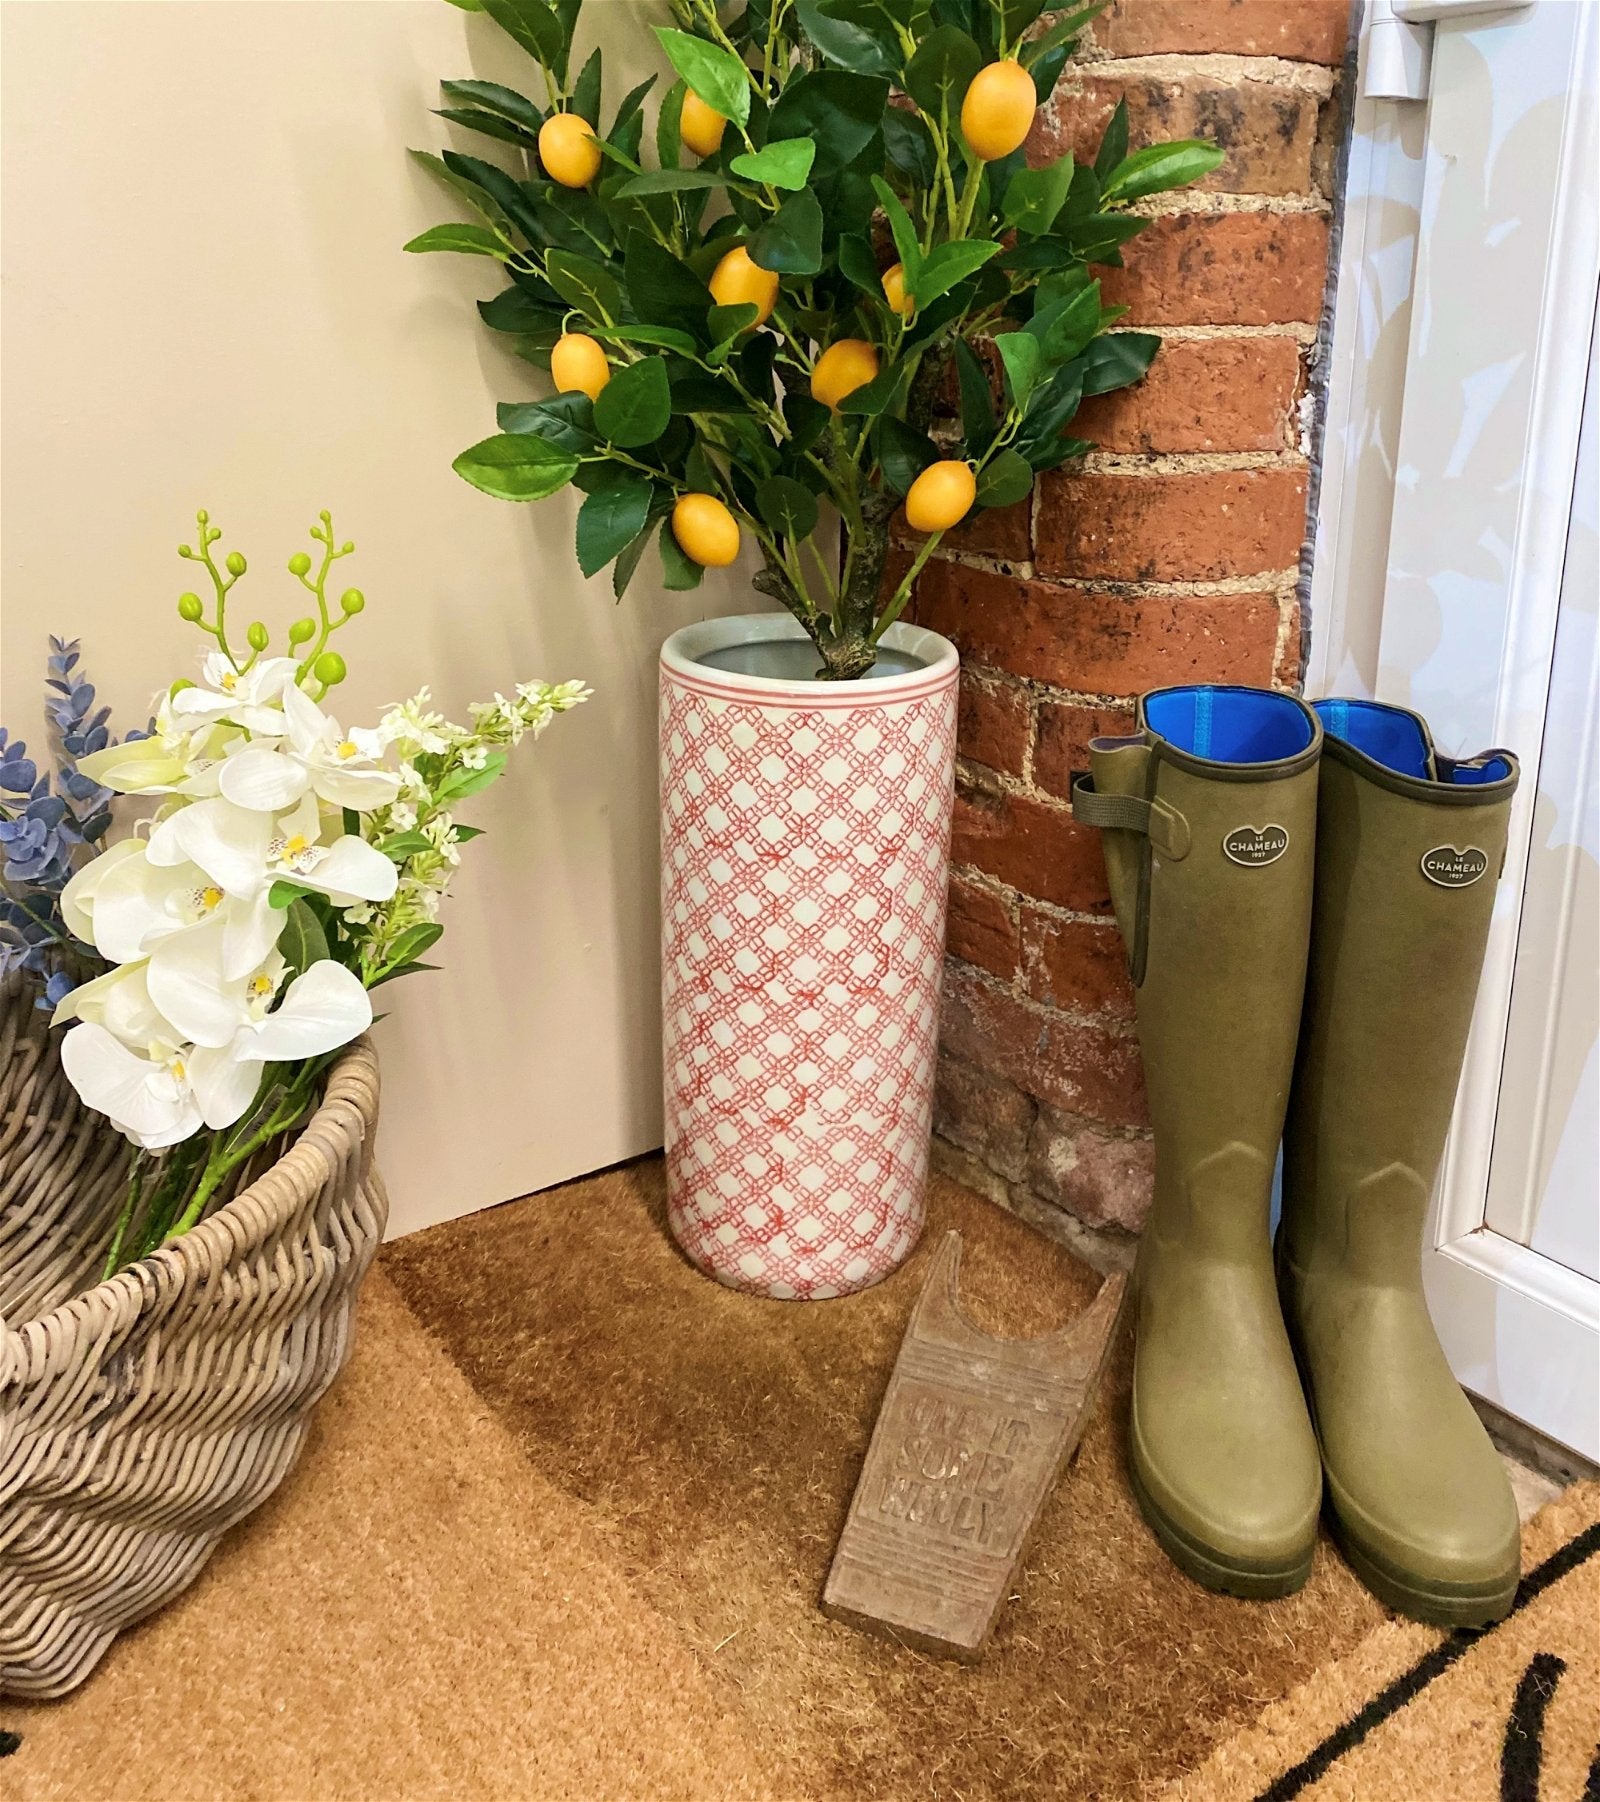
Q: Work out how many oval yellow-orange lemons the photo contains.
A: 9